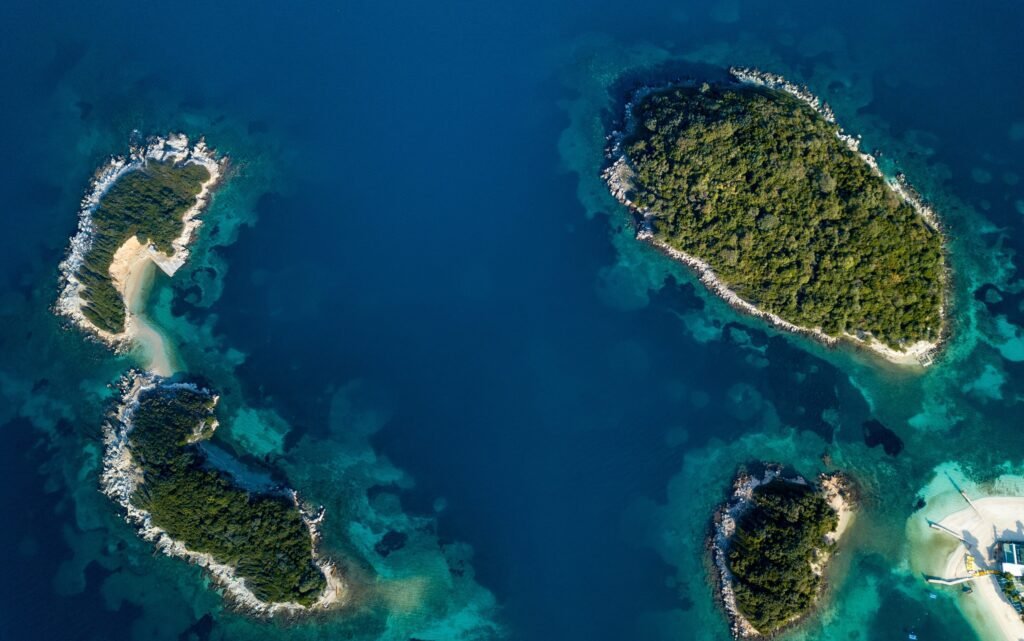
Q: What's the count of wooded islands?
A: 4